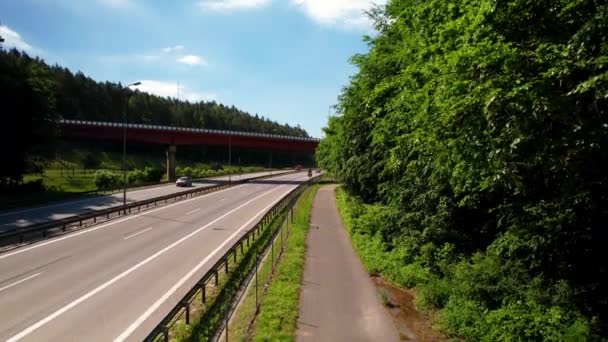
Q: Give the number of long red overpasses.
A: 1